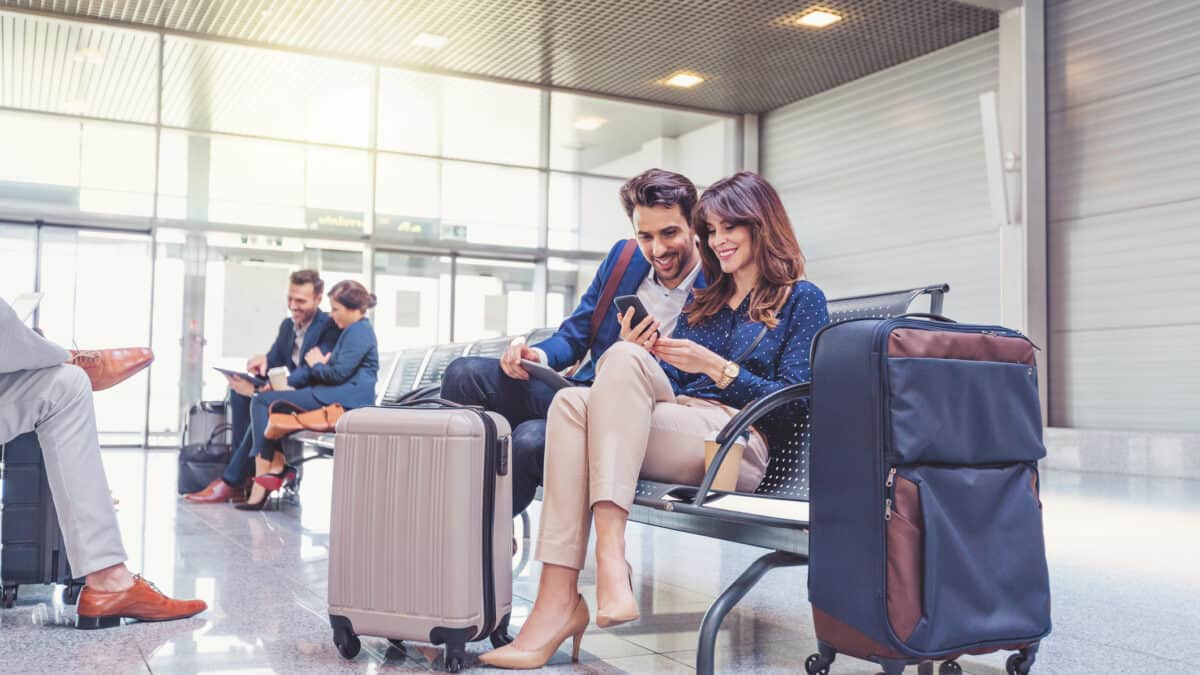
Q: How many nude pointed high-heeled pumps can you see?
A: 2